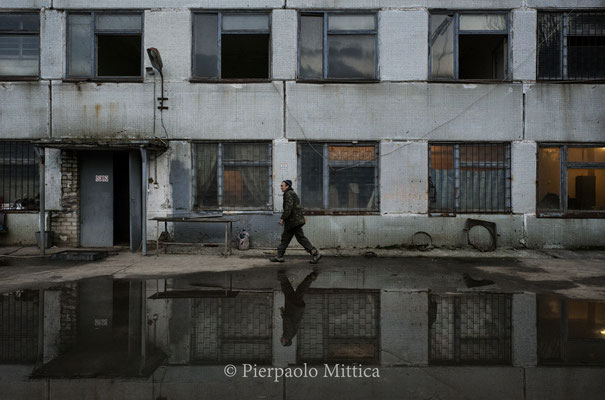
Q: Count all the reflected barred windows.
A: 4